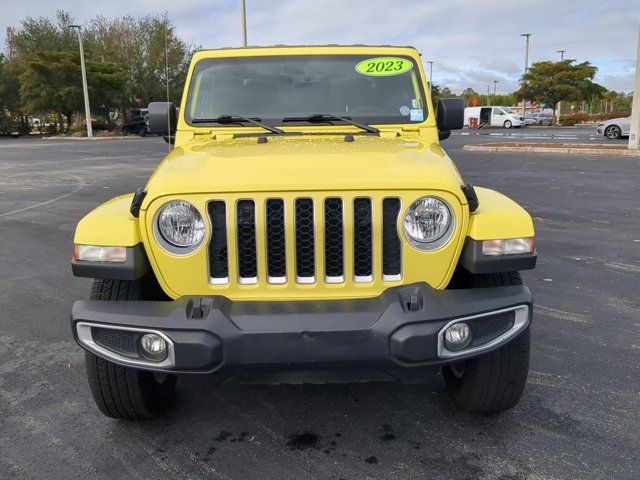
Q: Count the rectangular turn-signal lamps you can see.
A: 2